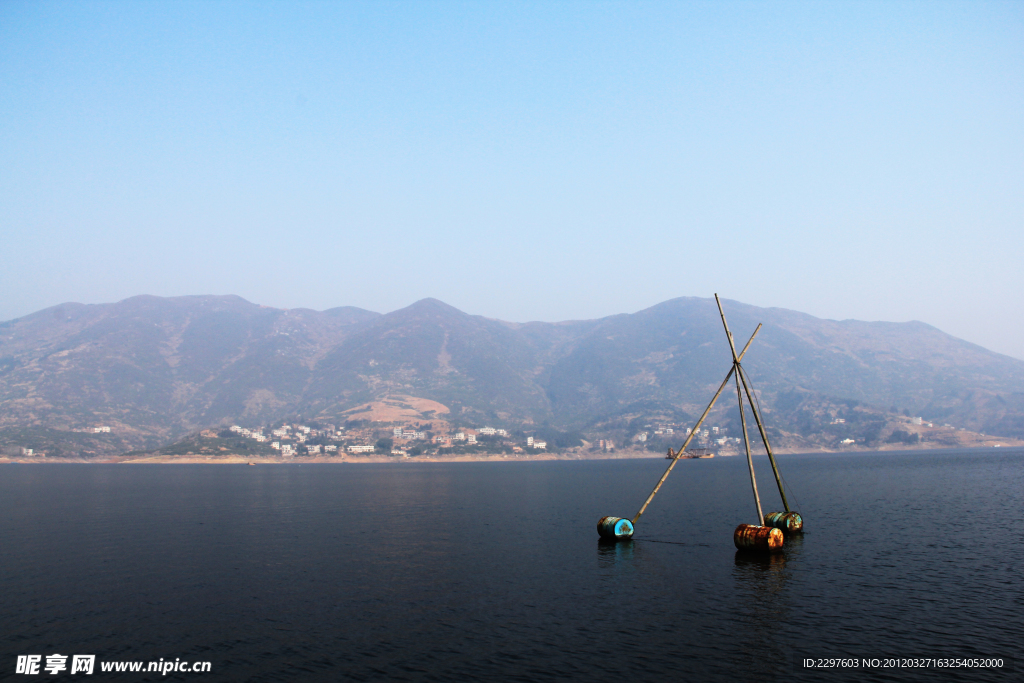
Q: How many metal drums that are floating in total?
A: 3